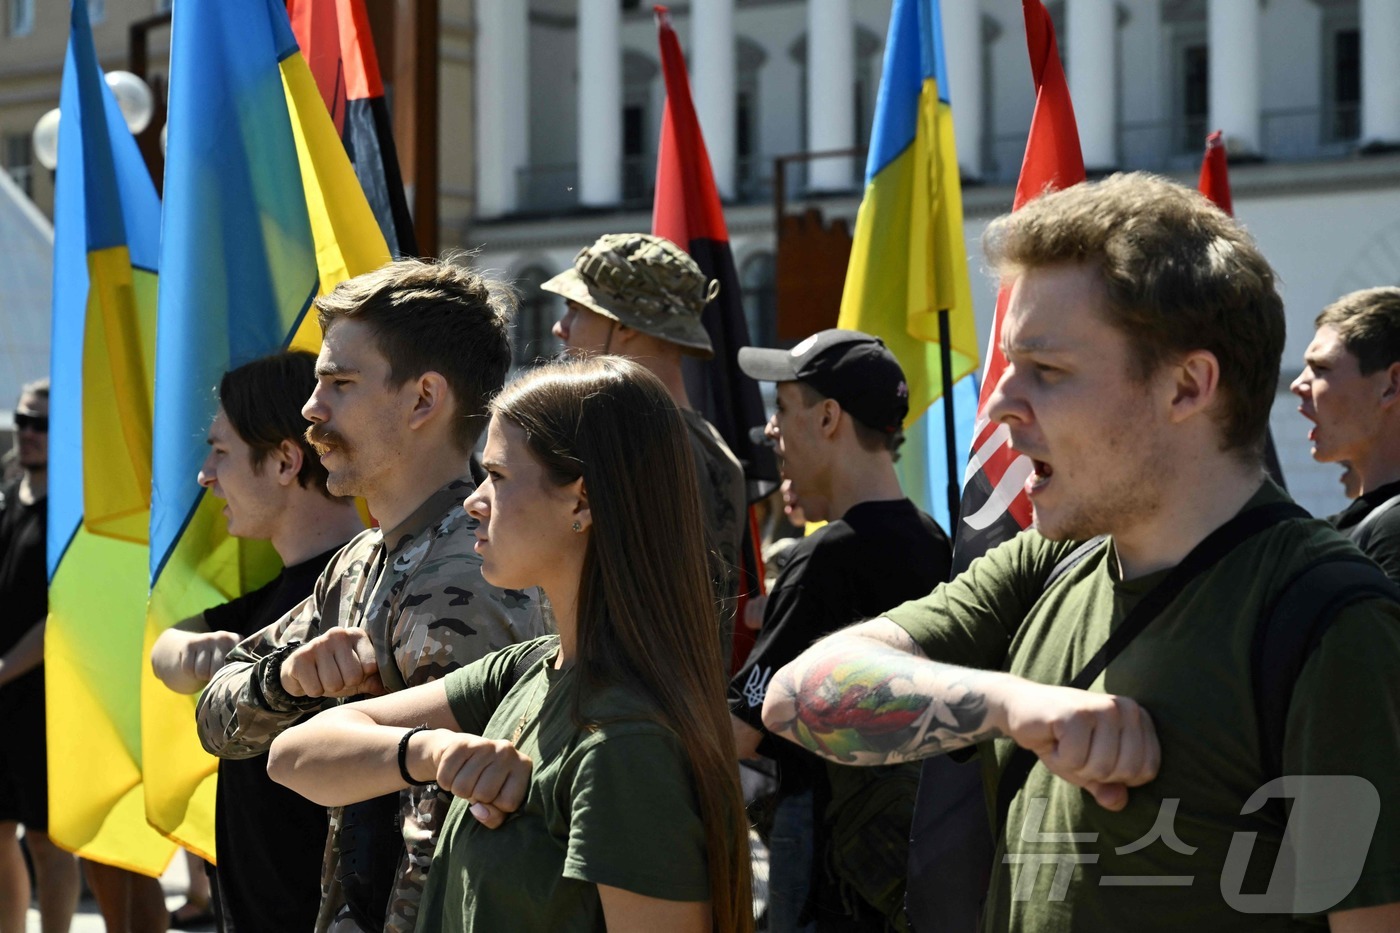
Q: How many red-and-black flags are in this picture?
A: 4